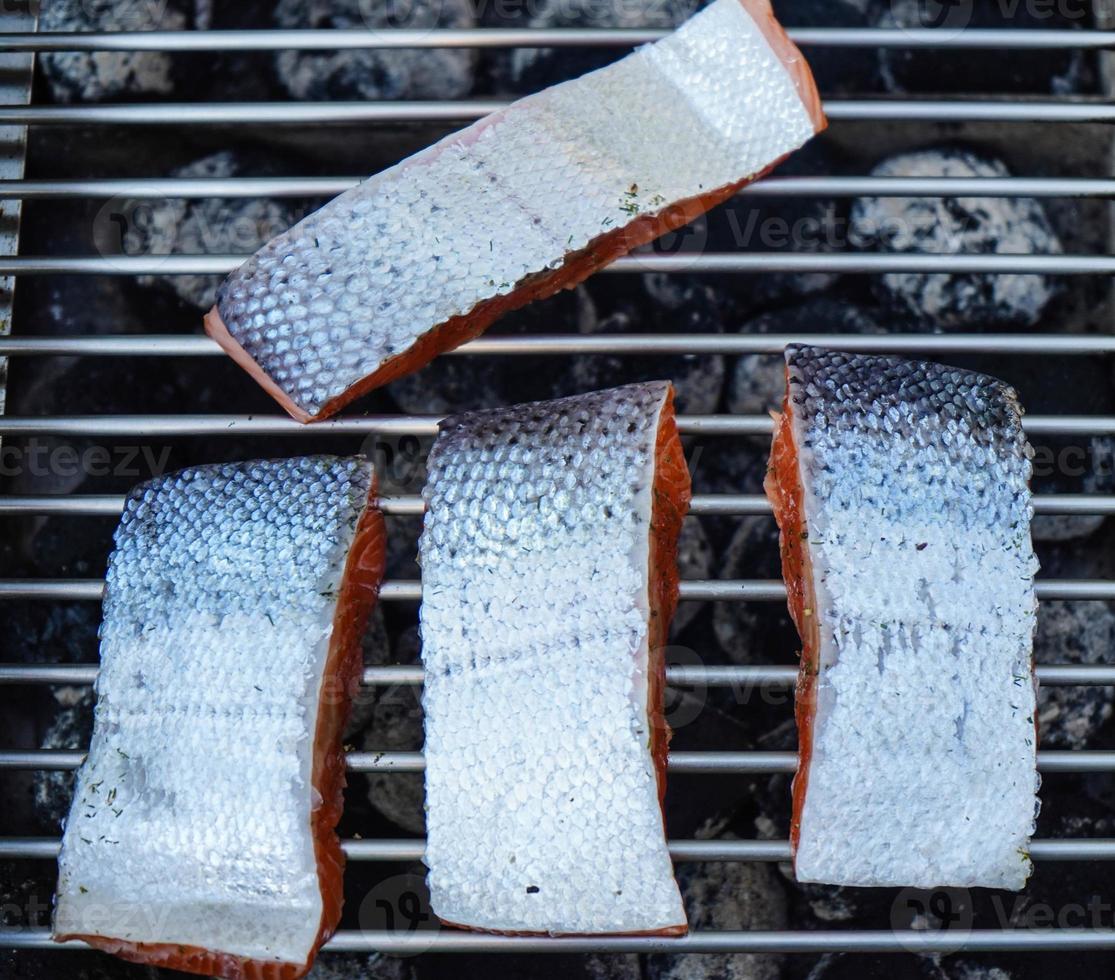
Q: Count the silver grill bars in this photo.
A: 12